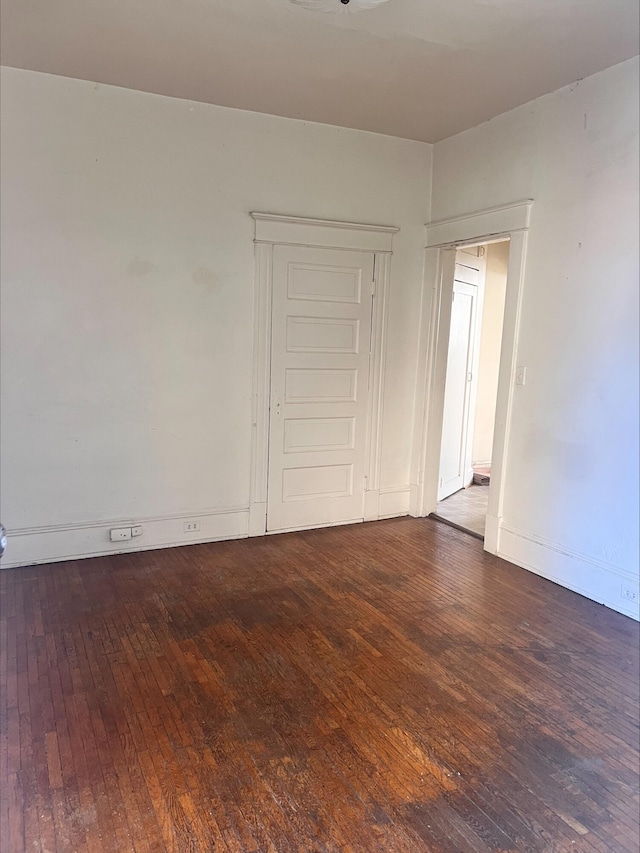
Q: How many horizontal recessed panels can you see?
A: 5